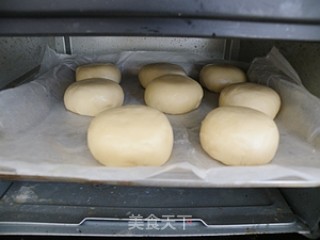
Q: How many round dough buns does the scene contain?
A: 8